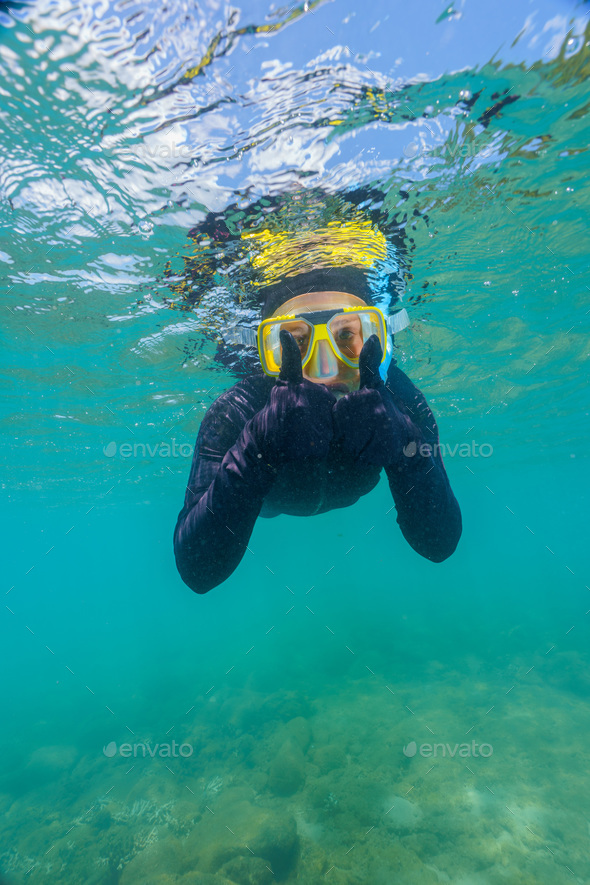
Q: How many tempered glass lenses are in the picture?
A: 2